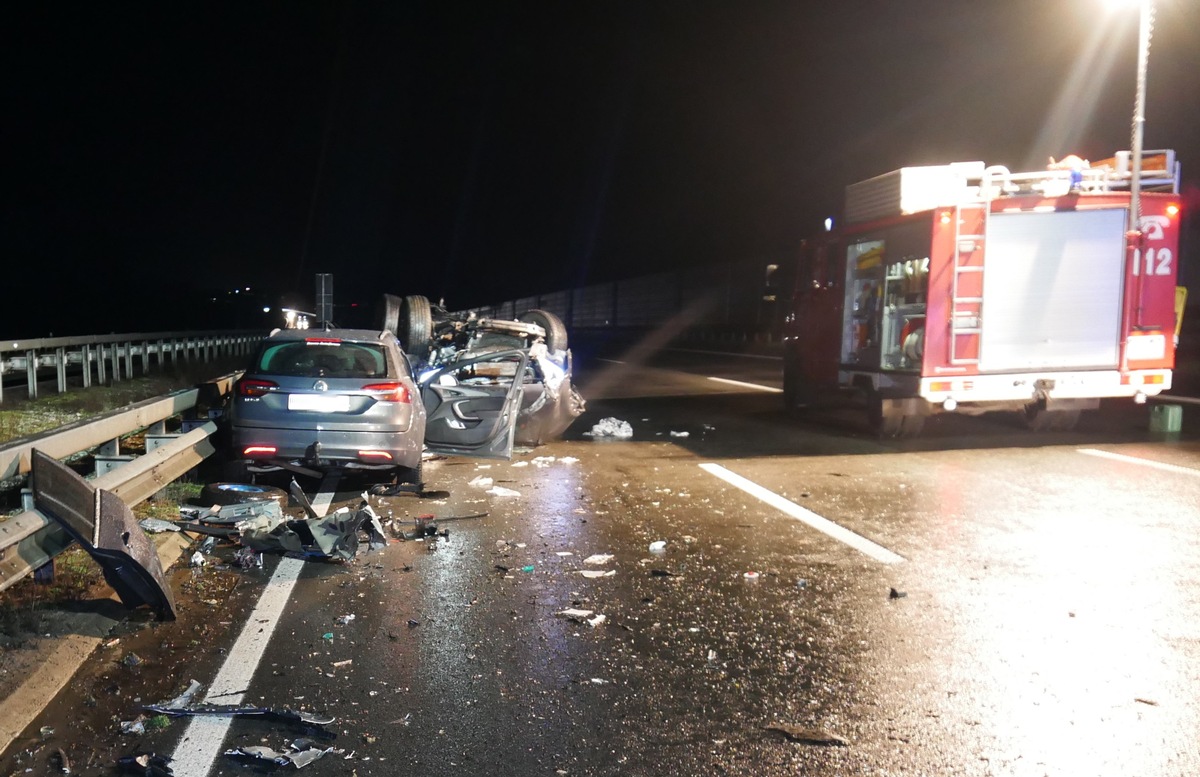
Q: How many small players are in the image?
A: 0